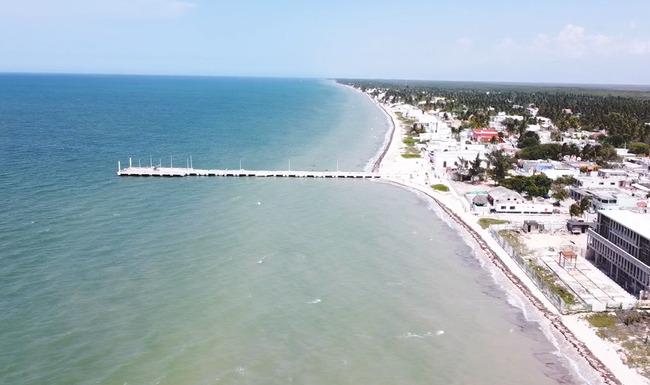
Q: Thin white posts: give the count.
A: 11